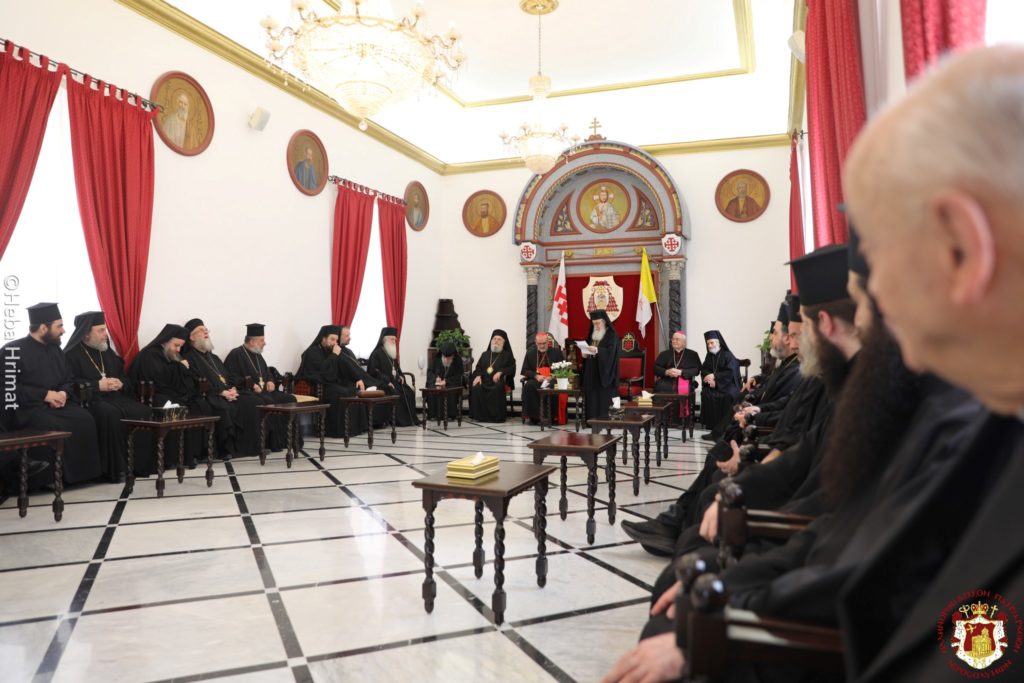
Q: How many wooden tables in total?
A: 11